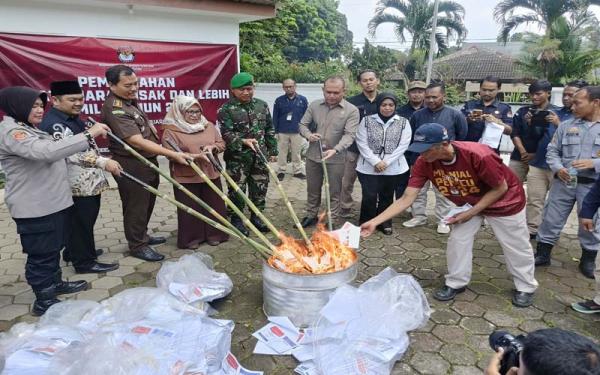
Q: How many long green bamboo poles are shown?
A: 6